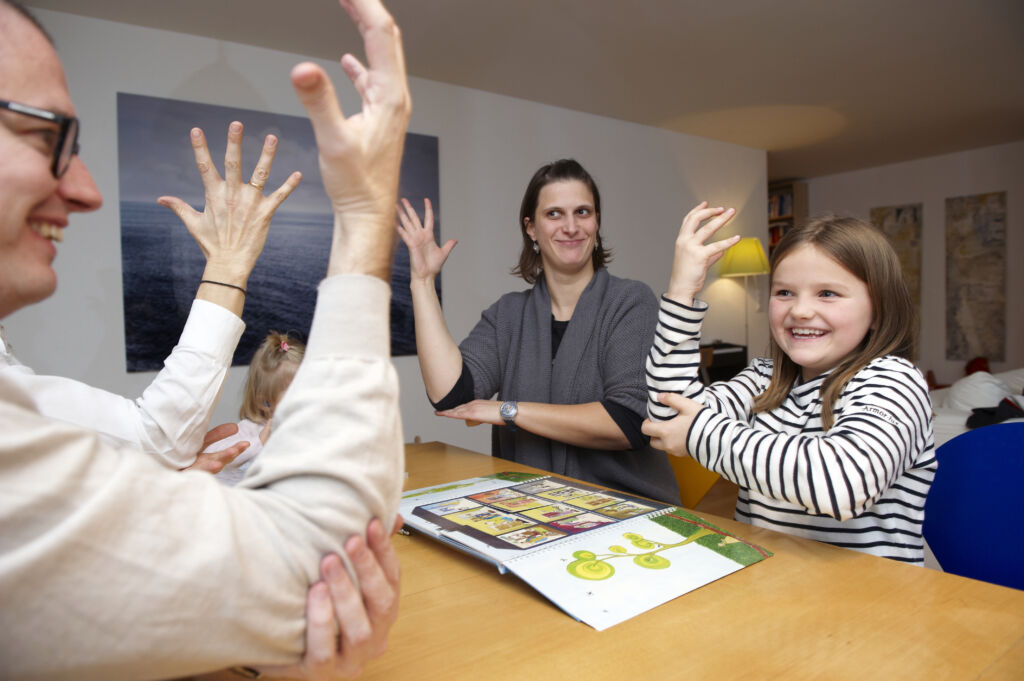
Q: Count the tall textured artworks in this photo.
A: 2